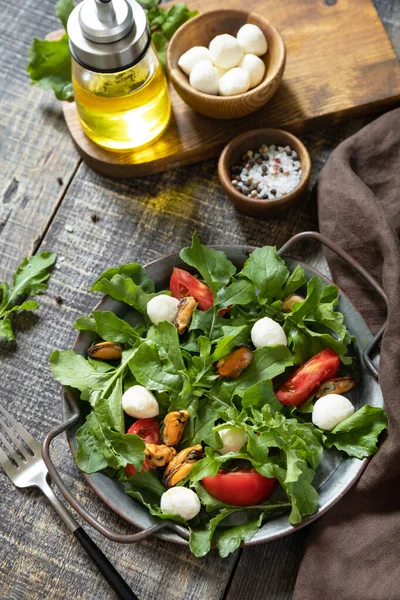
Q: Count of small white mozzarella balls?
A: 12